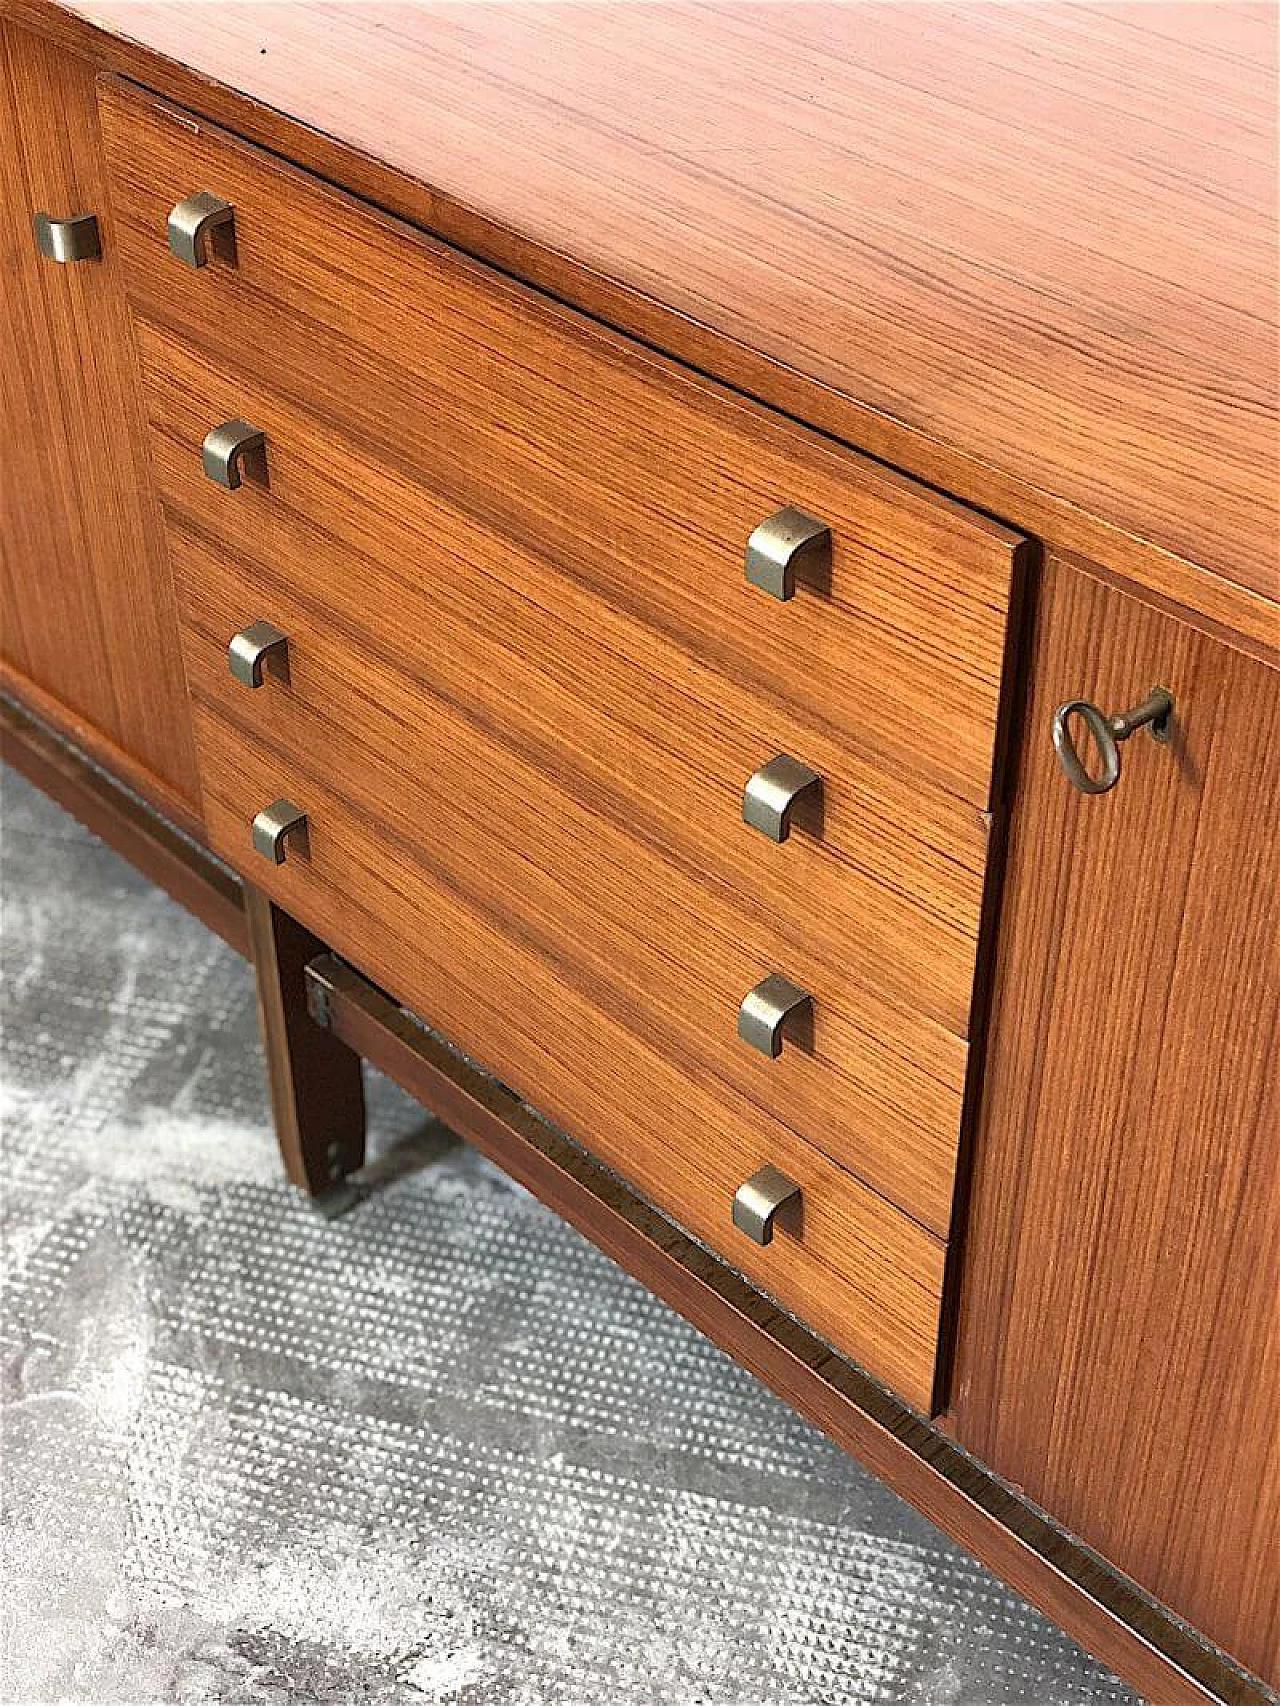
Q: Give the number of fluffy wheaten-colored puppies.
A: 0